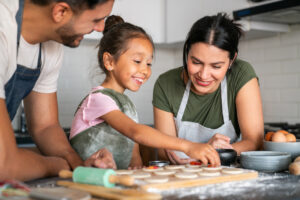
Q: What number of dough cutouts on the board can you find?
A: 12